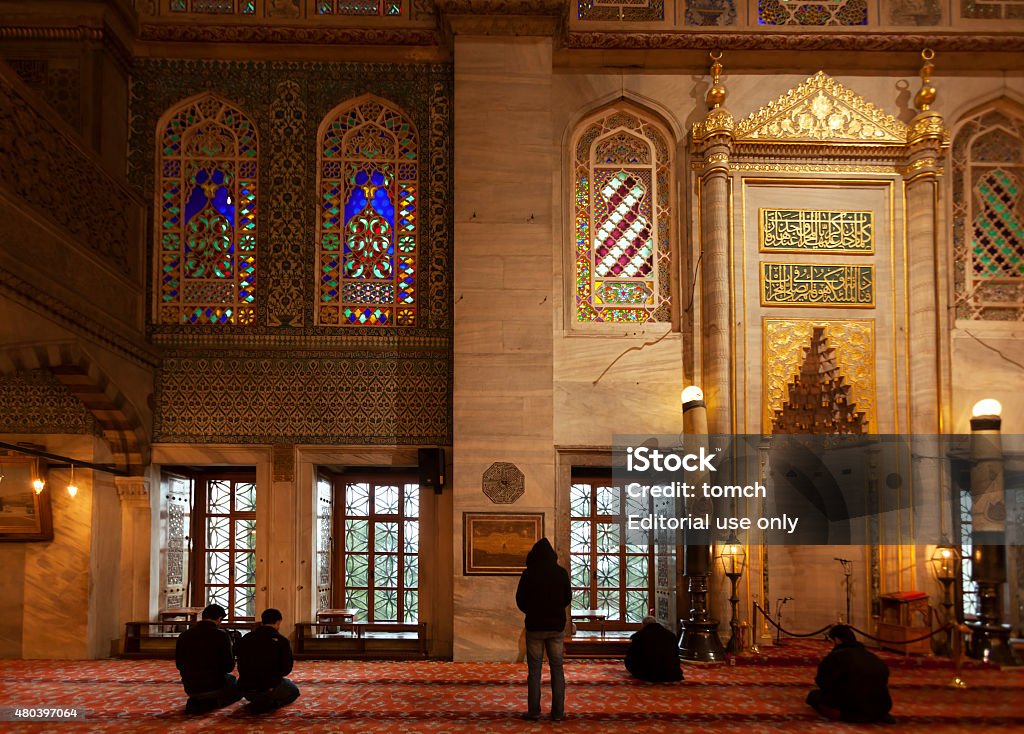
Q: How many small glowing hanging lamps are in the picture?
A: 2